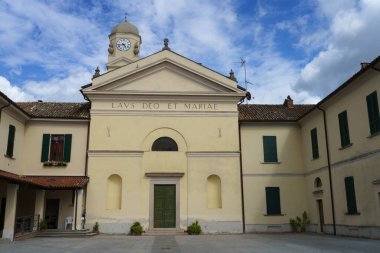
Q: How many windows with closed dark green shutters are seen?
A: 7